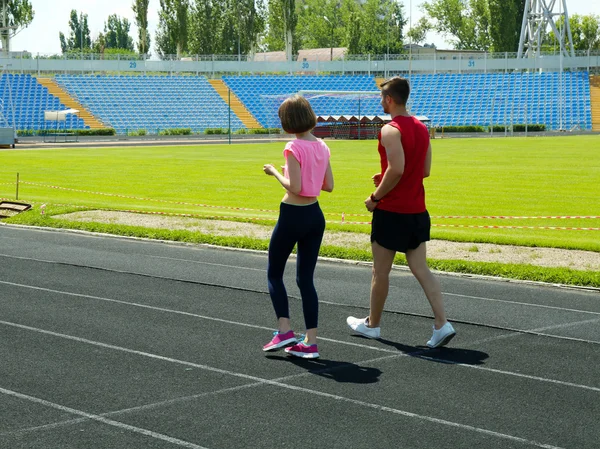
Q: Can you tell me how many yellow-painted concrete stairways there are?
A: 4